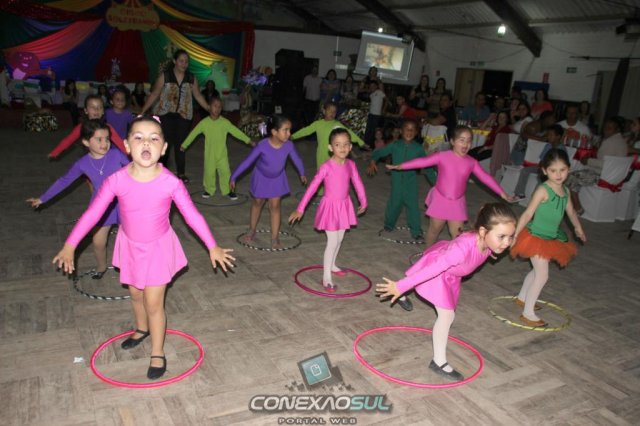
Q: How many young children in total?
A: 12